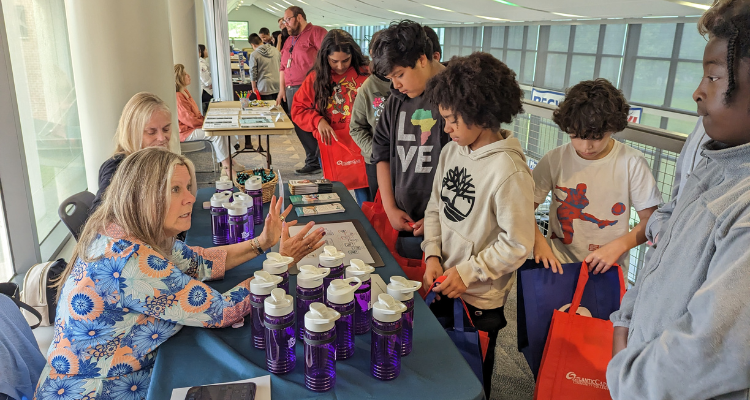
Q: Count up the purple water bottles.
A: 15